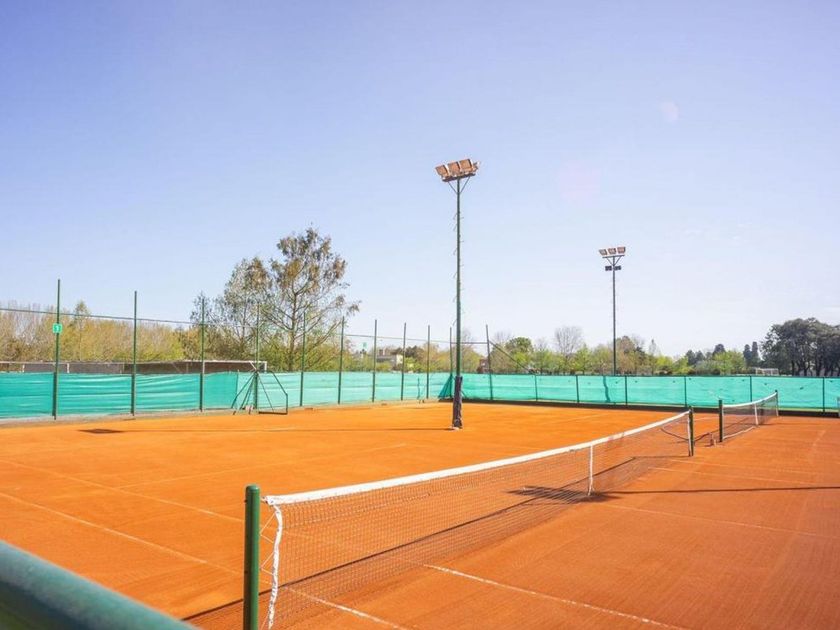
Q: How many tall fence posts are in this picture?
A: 11